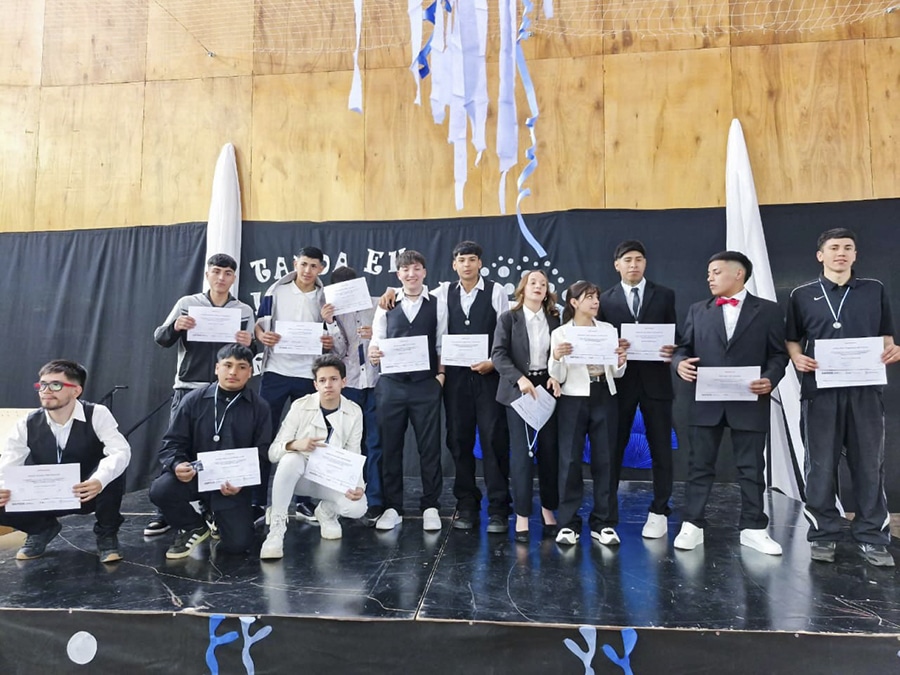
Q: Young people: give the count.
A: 13